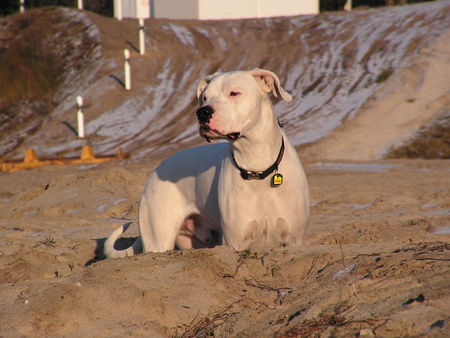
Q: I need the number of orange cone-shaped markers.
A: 2